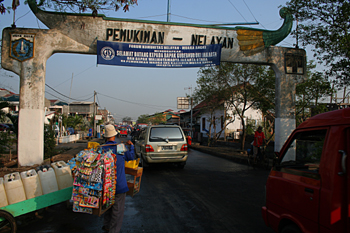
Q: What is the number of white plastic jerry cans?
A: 5